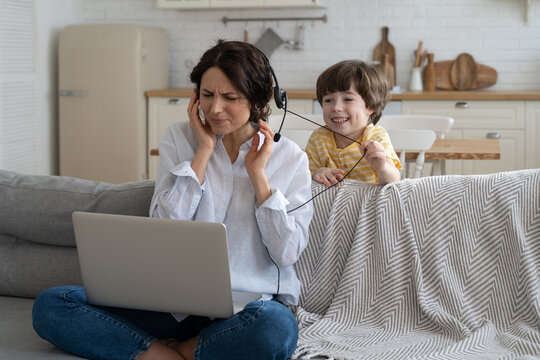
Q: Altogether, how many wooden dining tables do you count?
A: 1